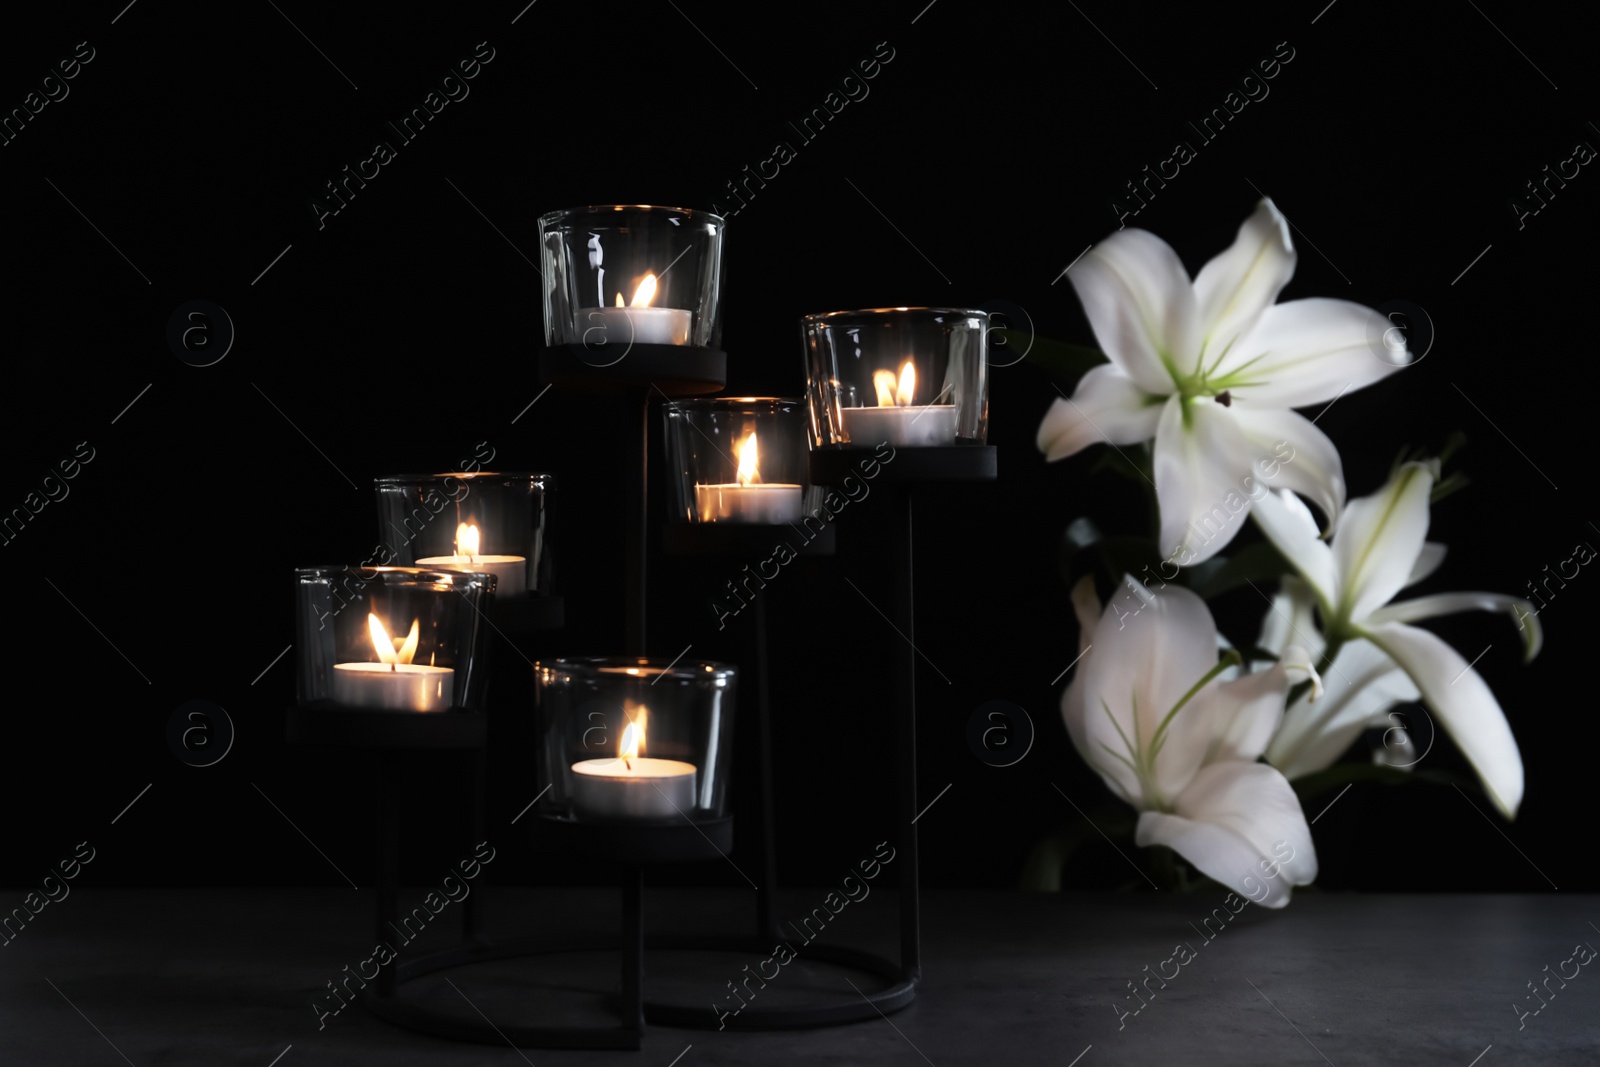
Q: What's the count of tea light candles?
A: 6